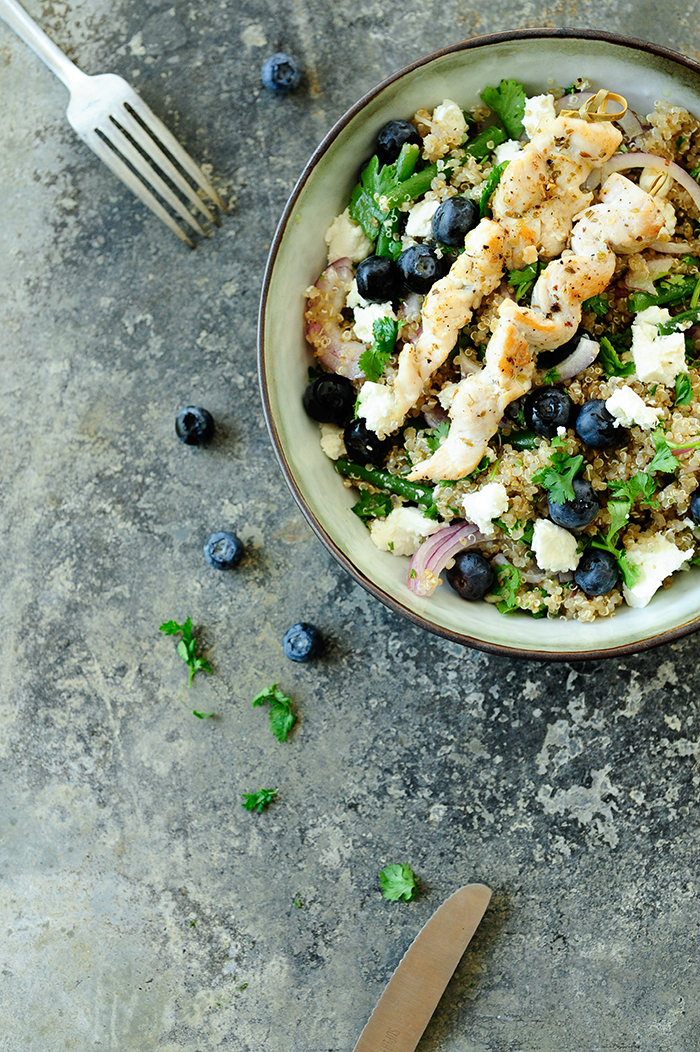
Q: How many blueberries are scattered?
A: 4